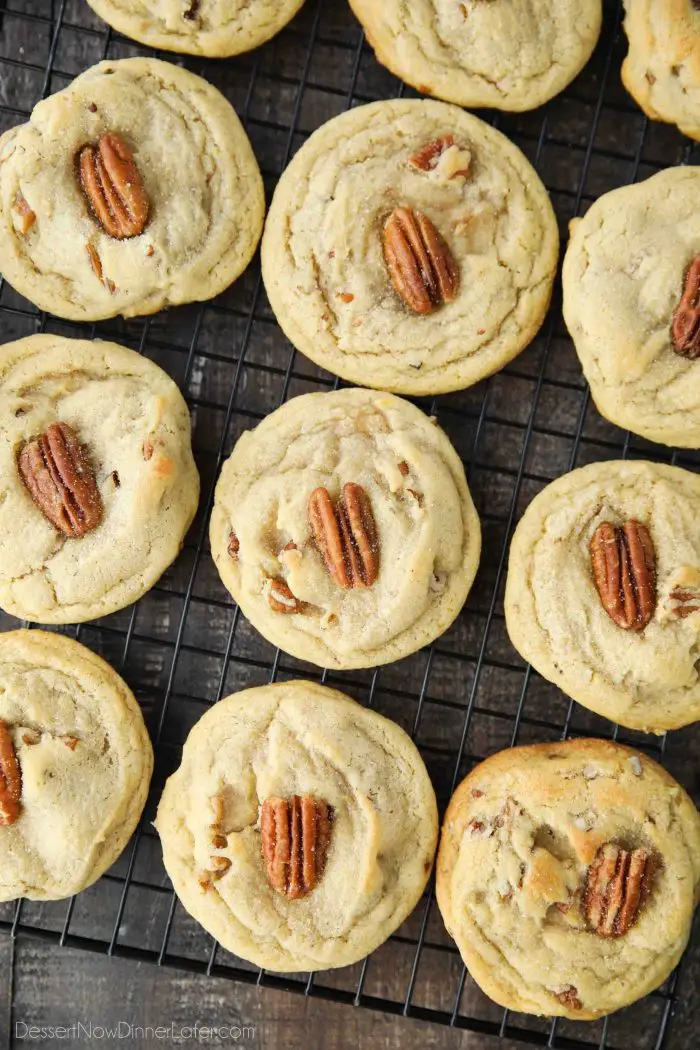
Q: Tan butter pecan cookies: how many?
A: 12